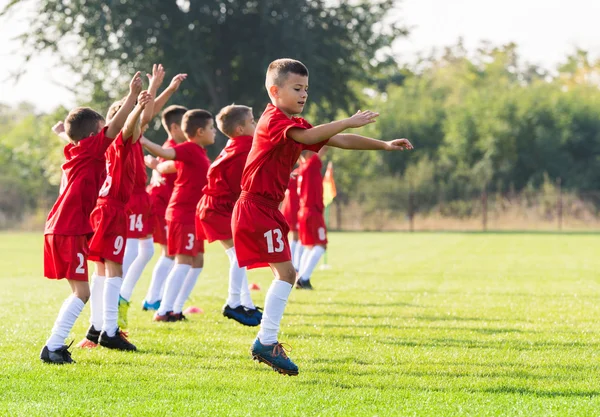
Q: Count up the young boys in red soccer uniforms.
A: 9